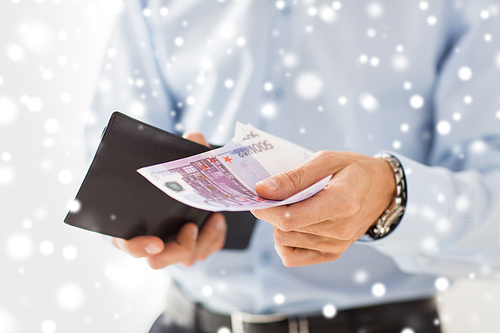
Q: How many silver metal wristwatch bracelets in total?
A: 1